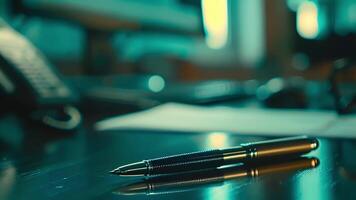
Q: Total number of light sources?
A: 2